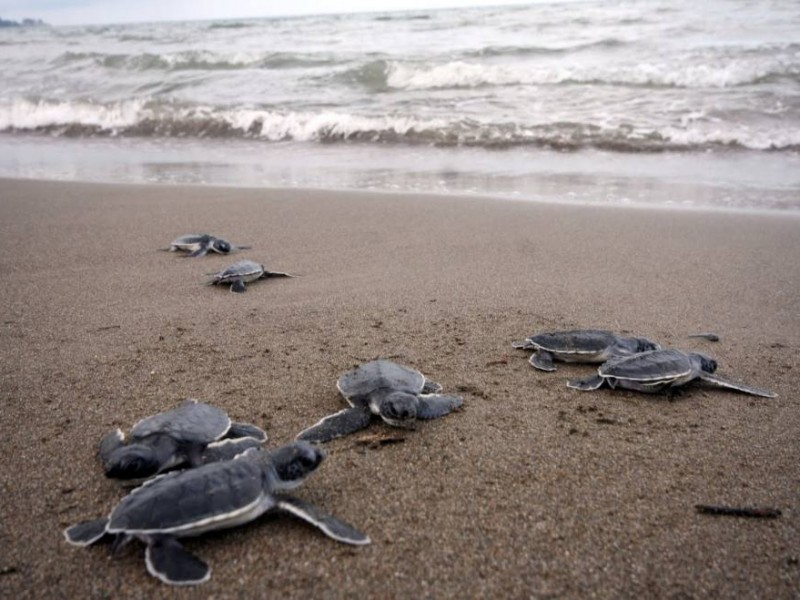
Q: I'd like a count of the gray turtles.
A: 7